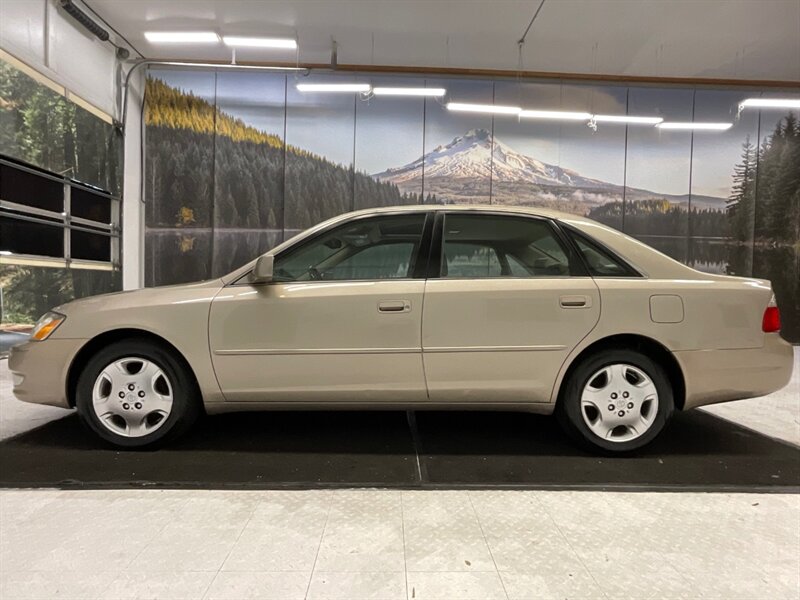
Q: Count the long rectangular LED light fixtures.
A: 9